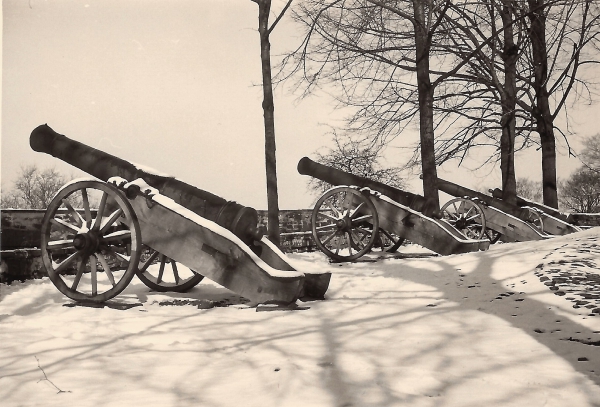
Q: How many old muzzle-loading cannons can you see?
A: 4